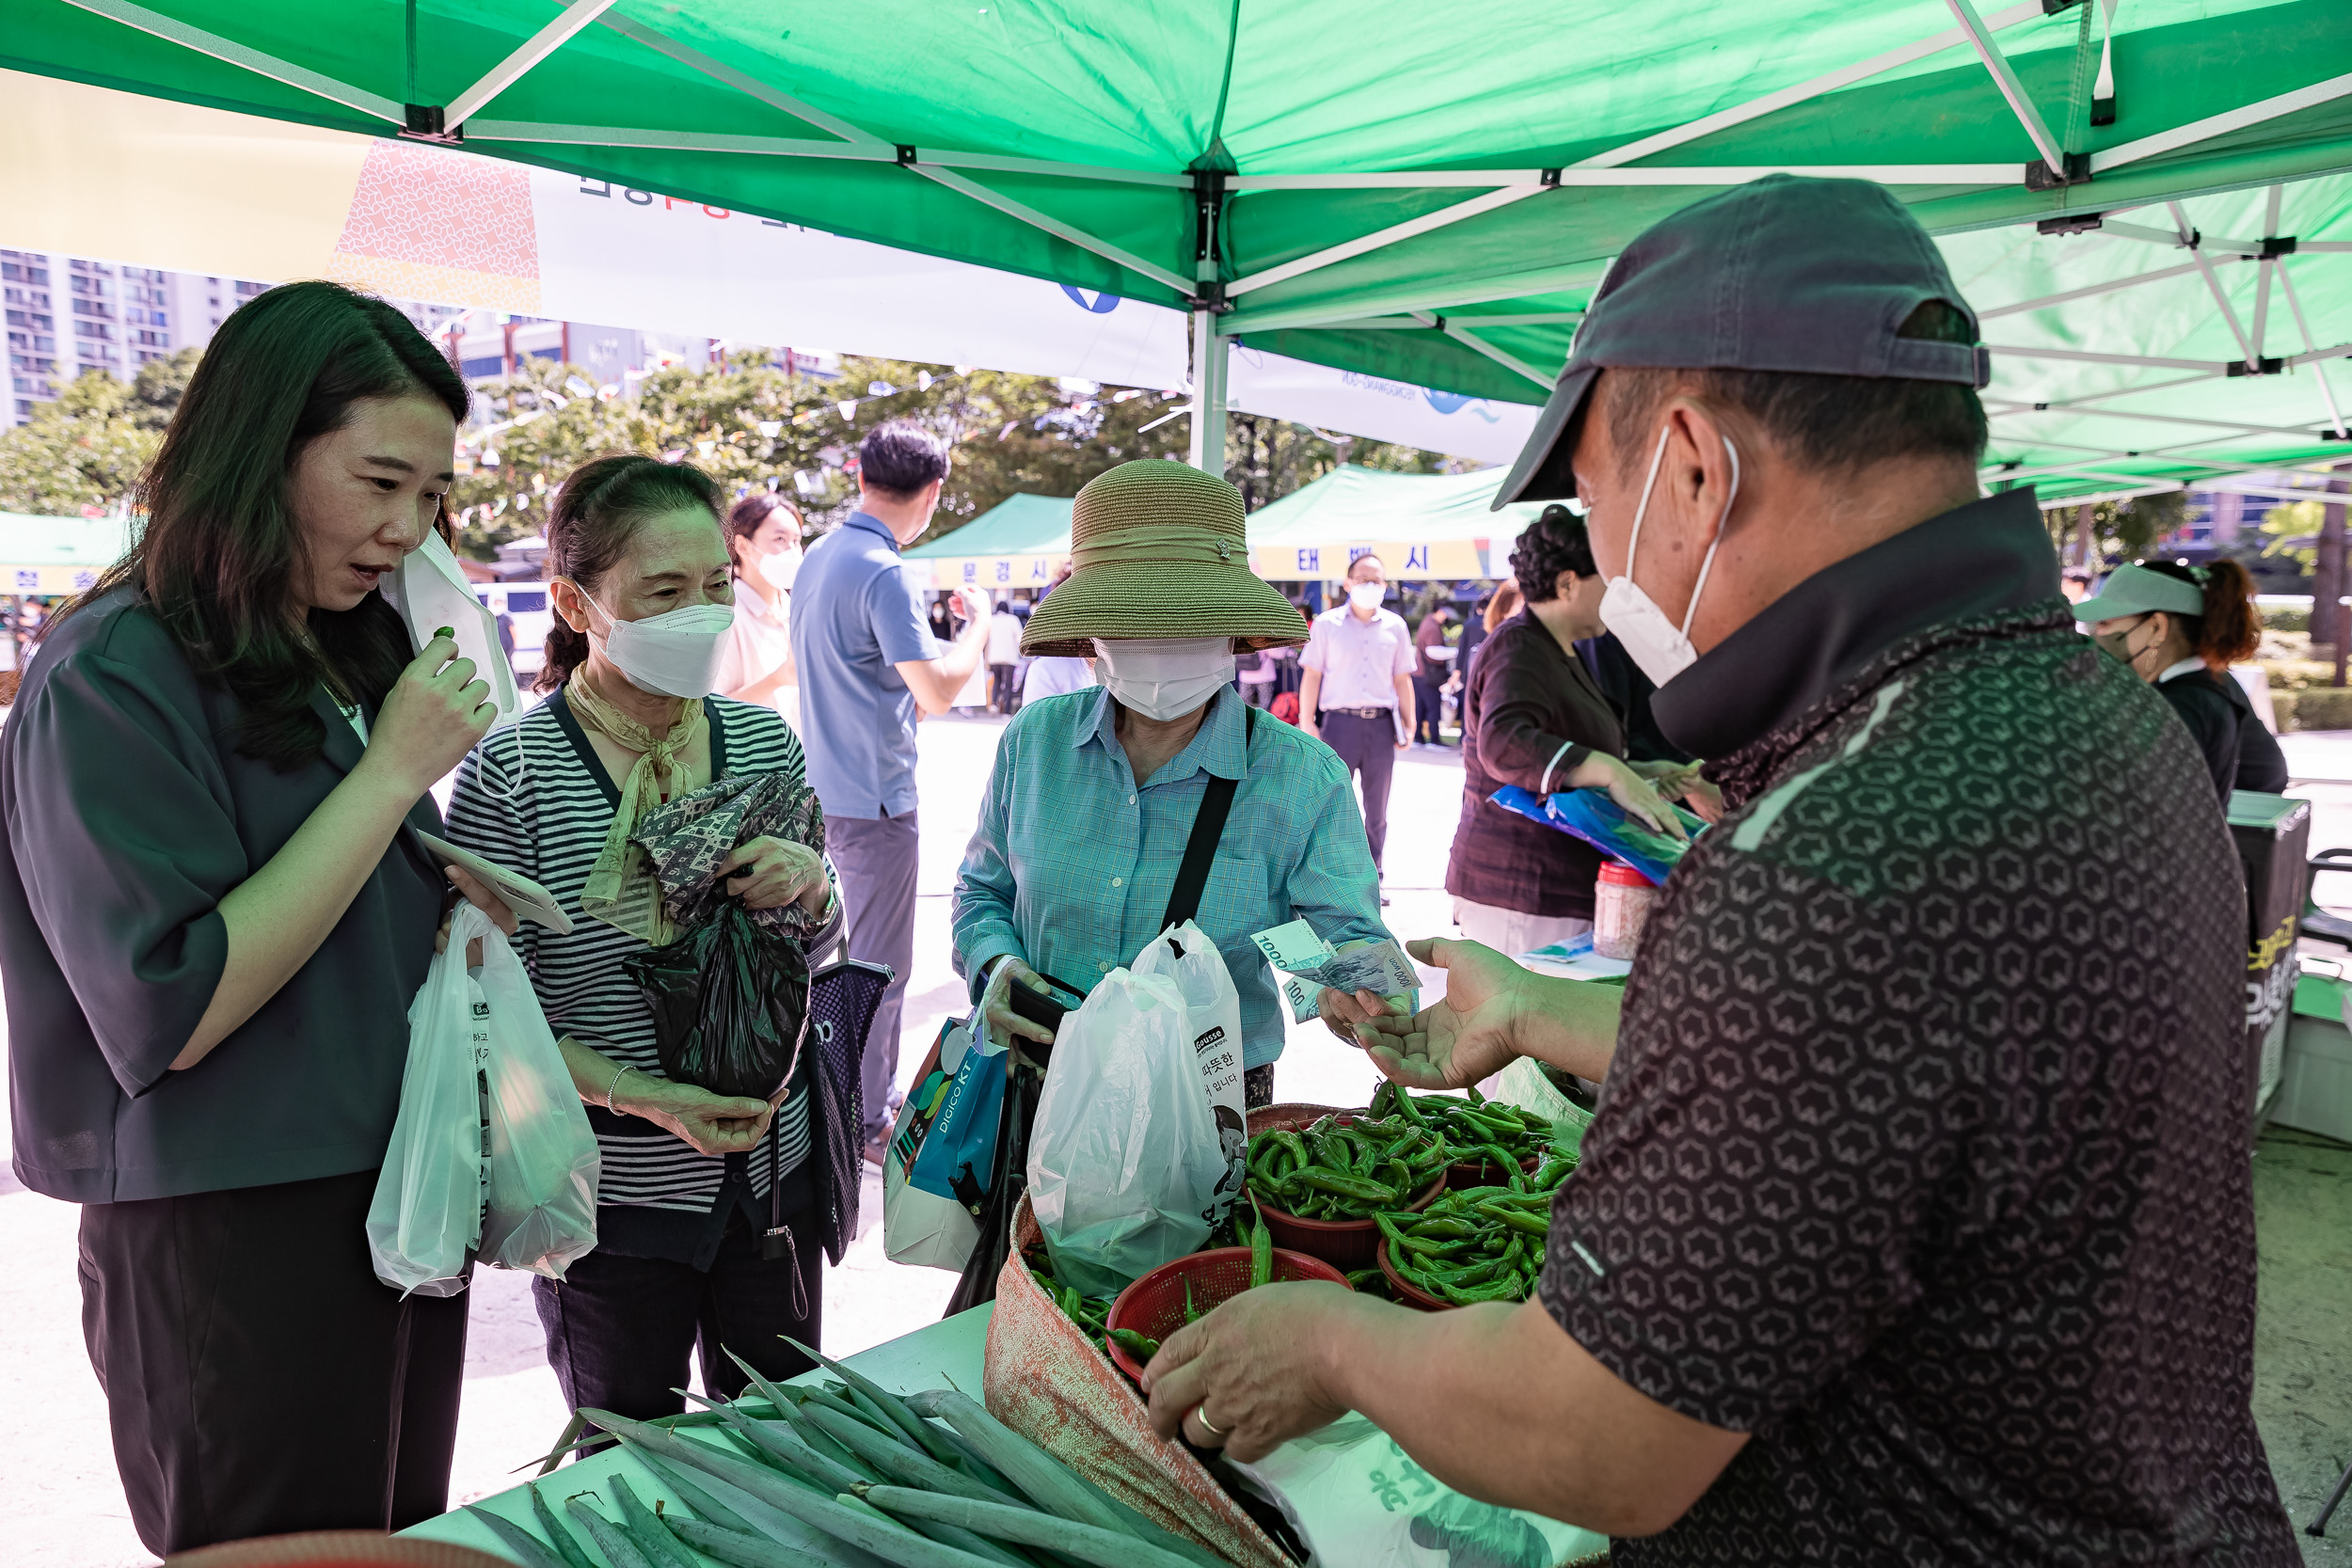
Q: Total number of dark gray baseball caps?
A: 1